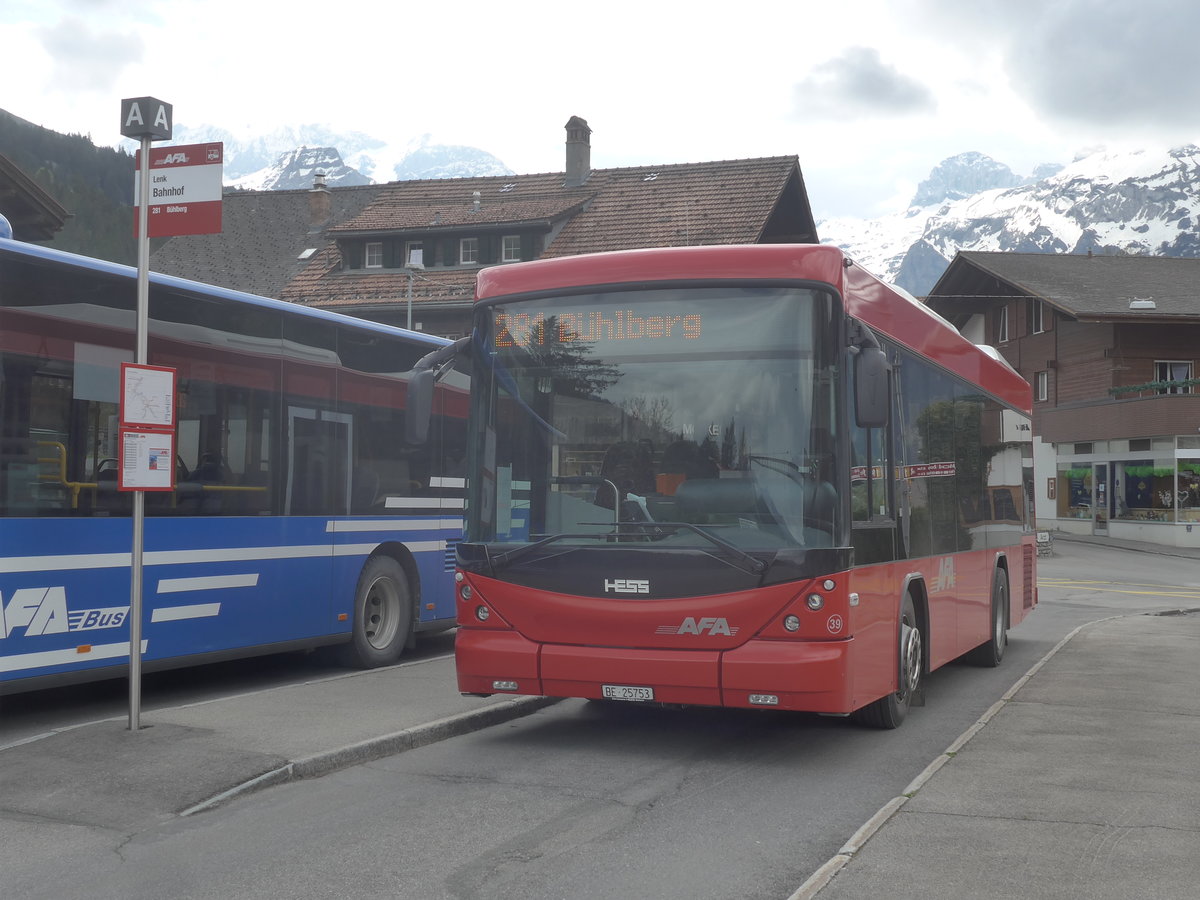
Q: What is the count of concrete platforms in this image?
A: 2